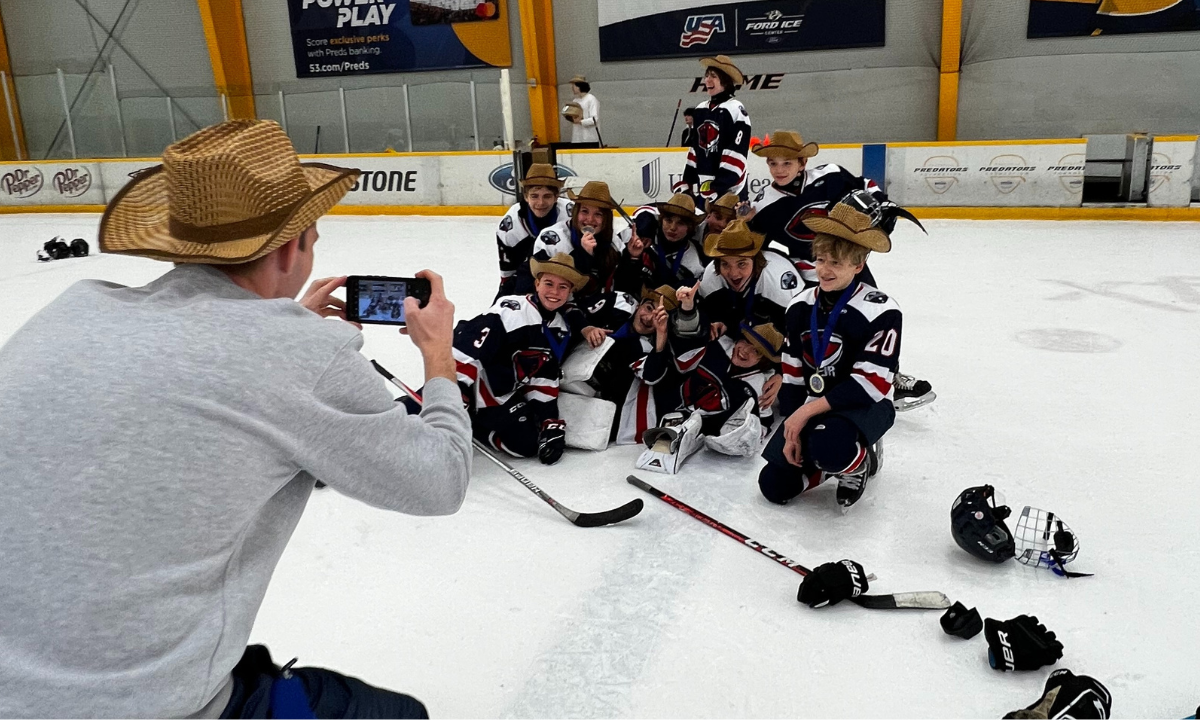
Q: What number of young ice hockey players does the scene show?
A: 11